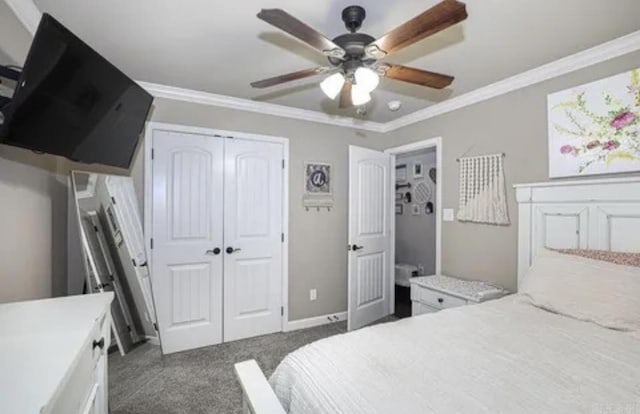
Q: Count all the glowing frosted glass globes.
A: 3